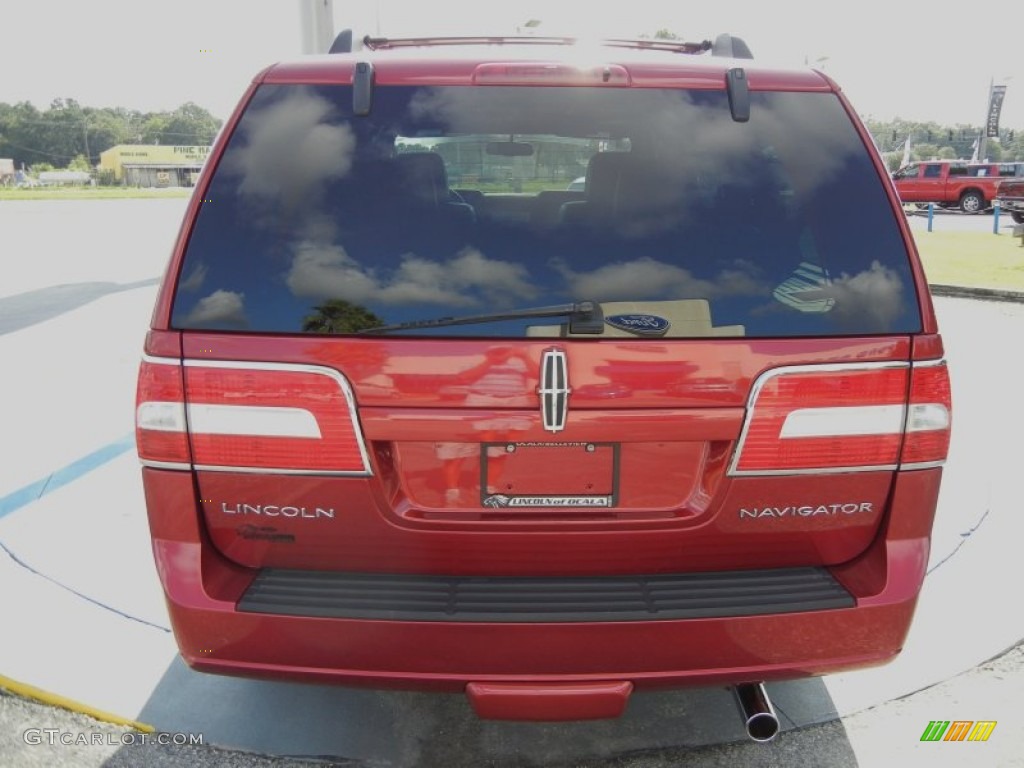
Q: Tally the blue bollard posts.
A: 2